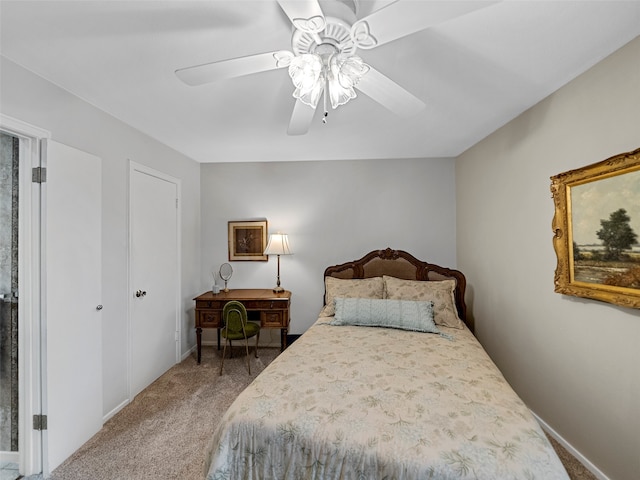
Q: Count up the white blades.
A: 5